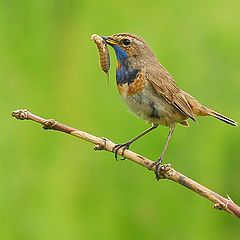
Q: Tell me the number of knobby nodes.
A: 5